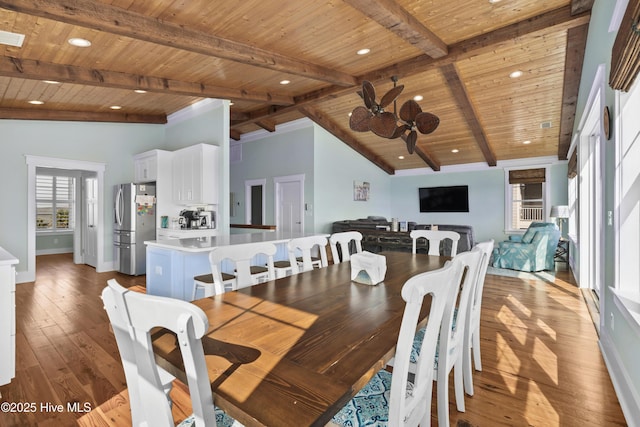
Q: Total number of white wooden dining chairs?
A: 8